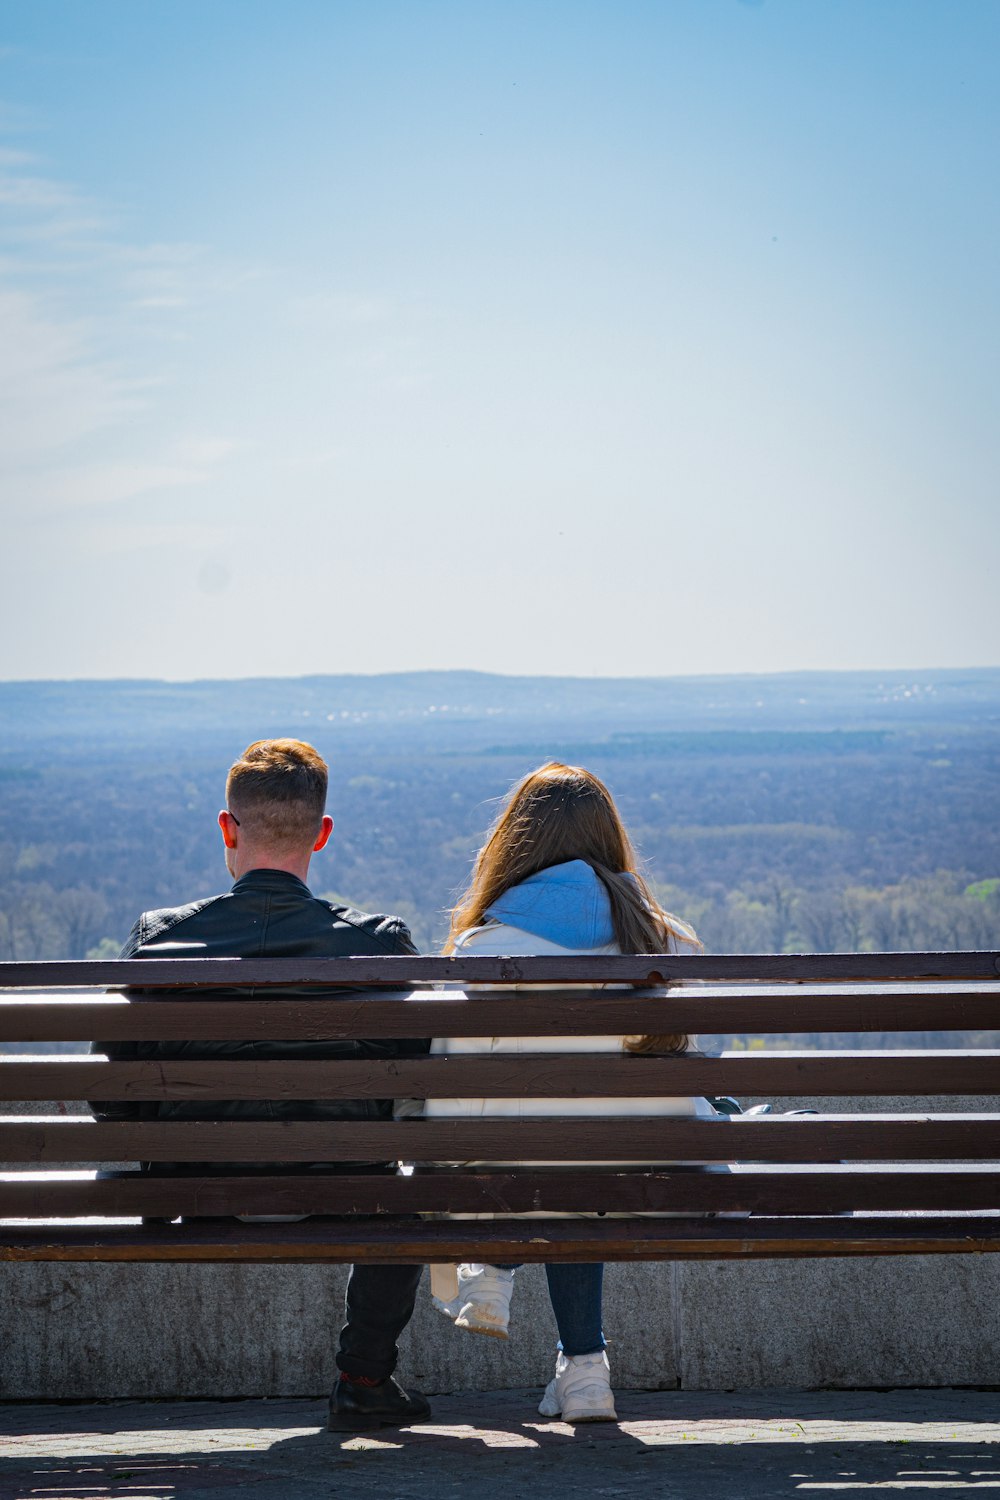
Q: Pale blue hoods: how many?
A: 1